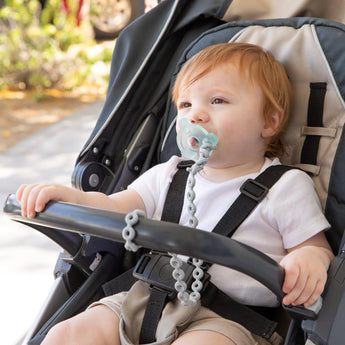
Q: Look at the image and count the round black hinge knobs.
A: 1